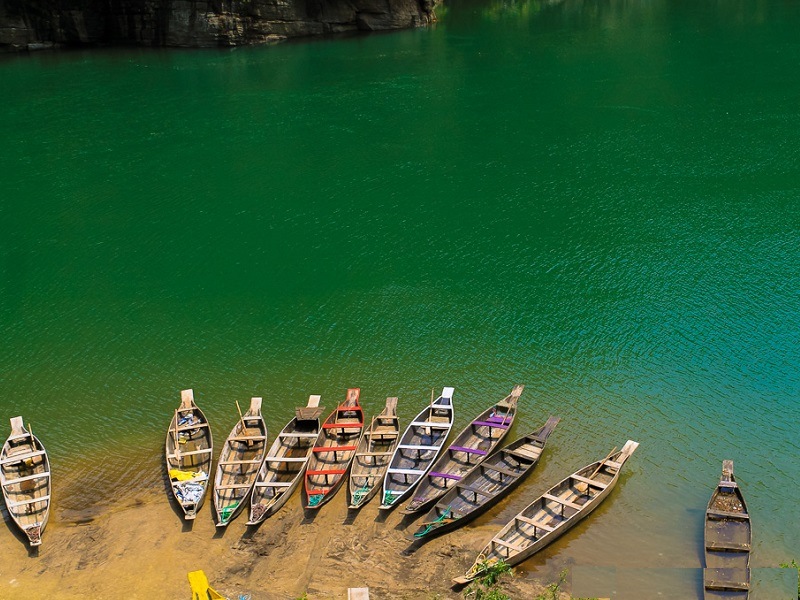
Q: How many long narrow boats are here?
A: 11